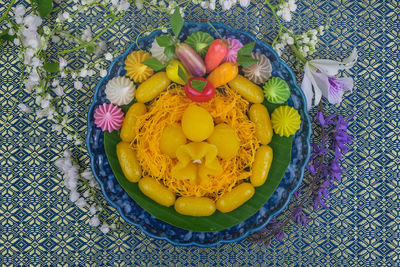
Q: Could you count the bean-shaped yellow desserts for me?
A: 9